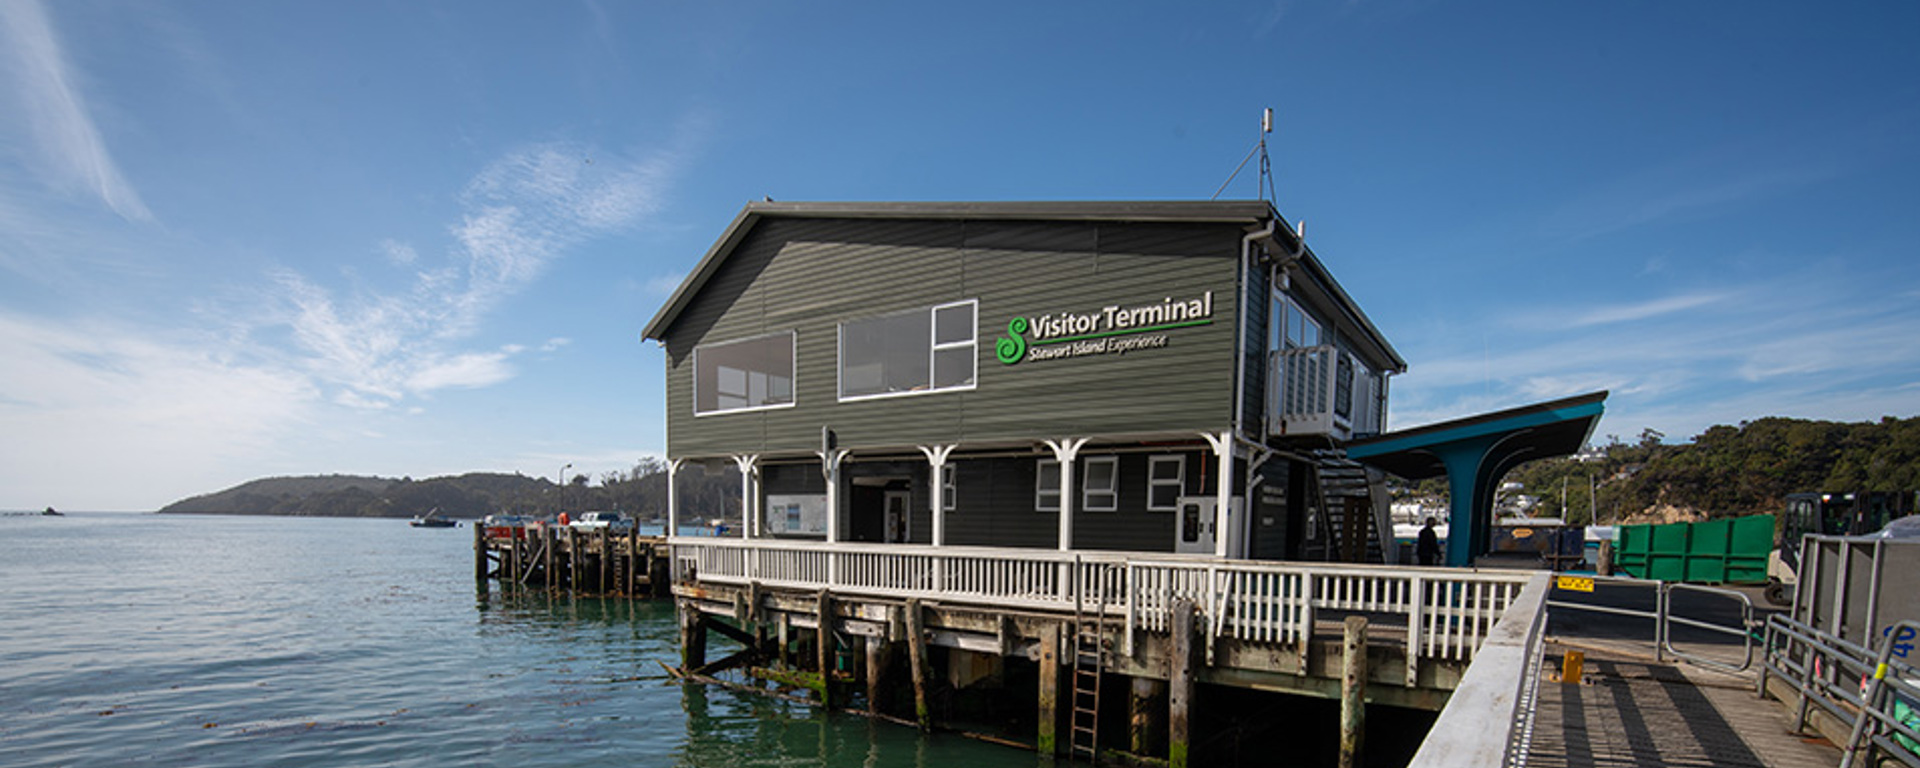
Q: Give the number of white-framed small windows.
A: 4